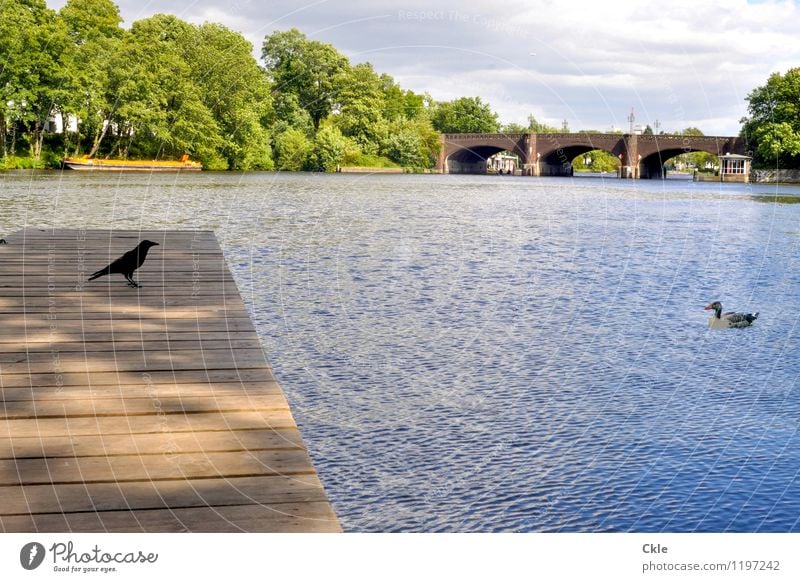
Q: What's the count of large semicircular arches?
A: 3